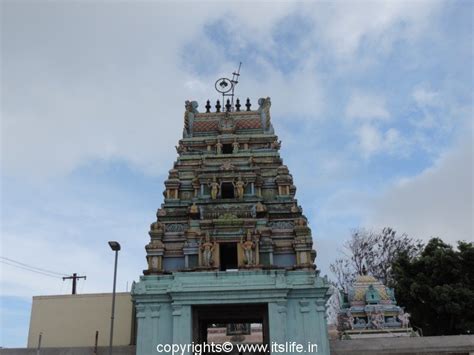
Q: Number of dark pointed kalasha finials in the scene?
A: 5